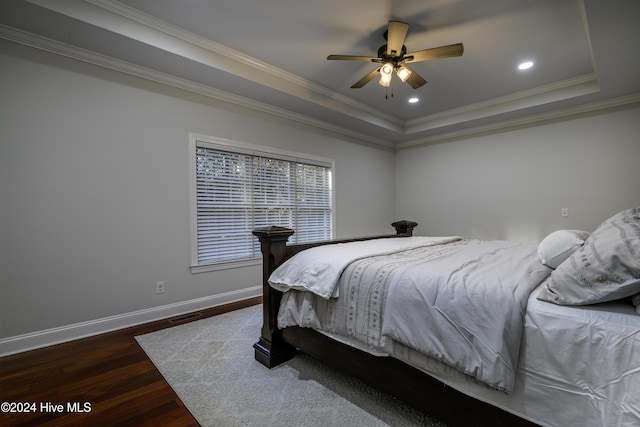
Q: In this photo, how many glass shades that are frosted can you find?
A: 3